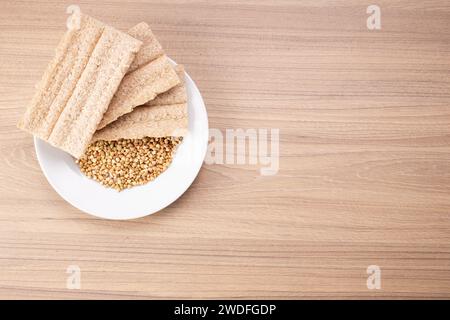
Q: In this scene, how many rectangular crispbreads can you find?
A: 3